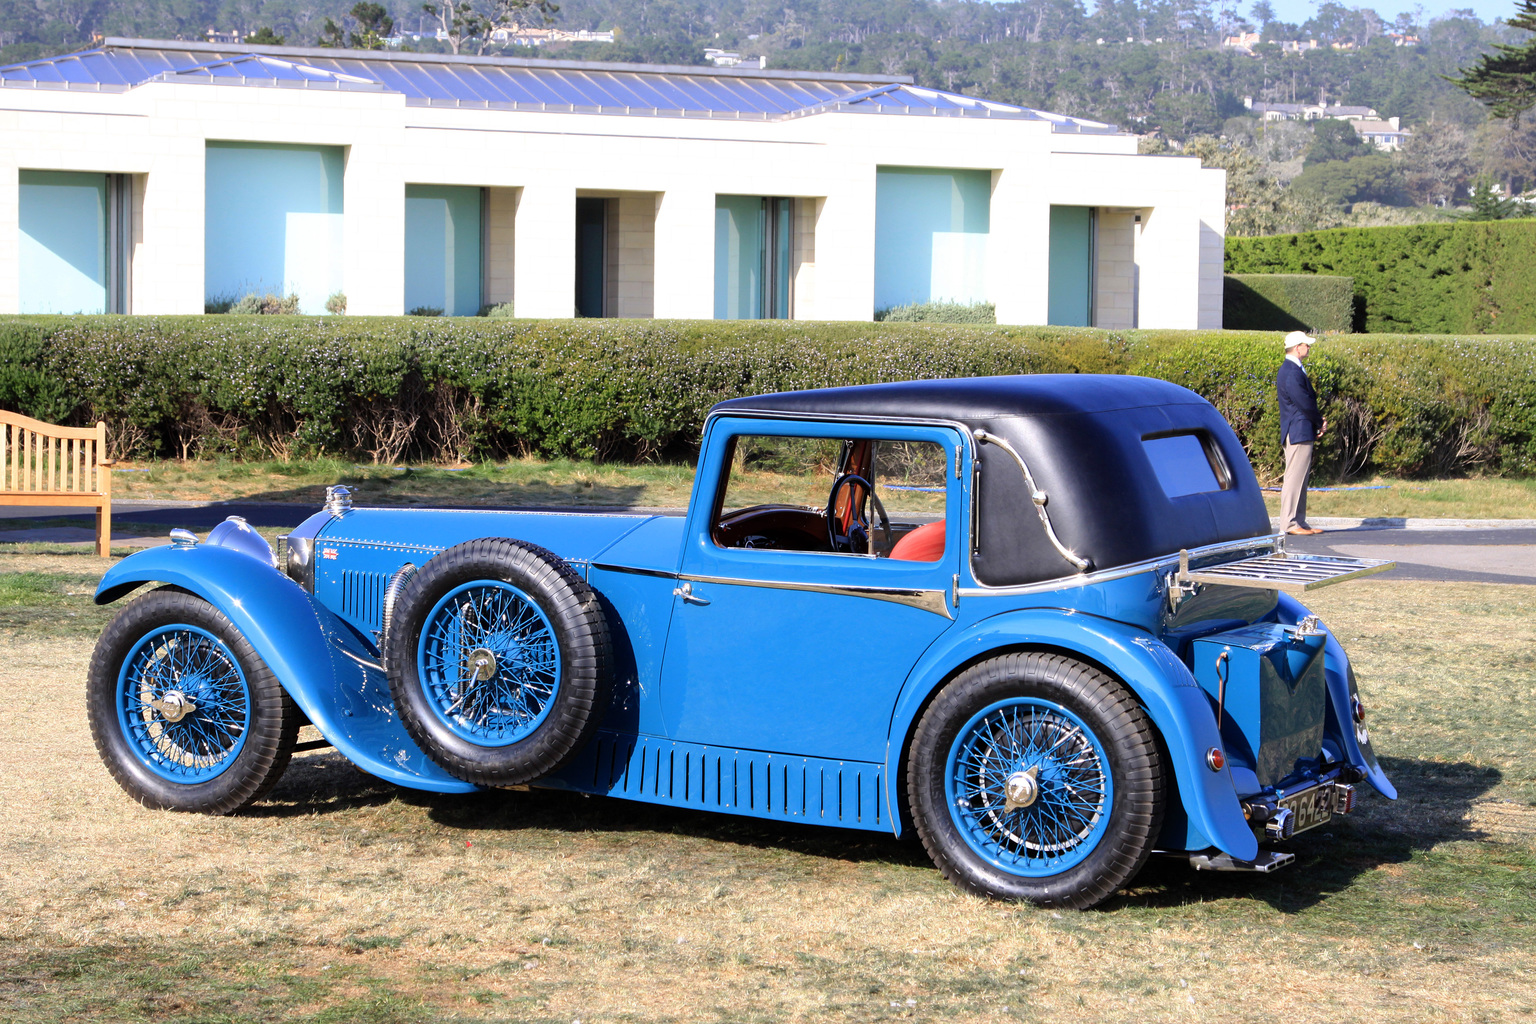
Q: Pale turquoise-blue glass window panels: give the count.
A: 6